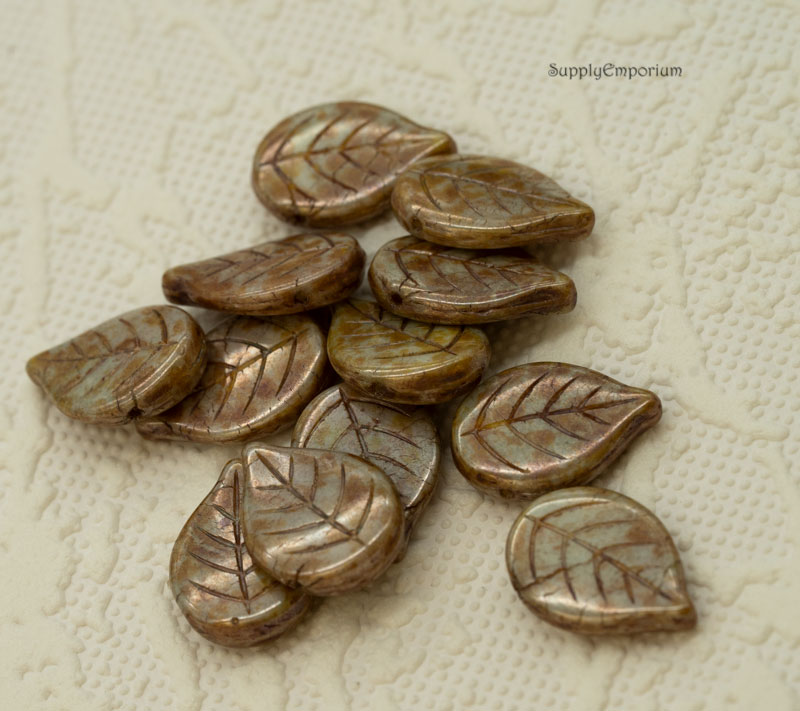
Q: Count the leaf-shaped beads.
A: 12